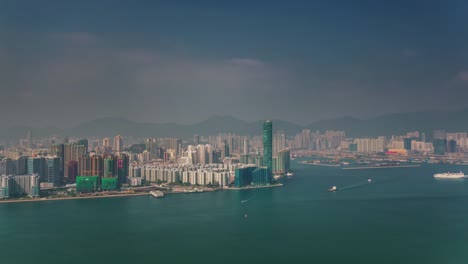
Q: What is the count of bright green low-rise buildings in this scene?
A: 2